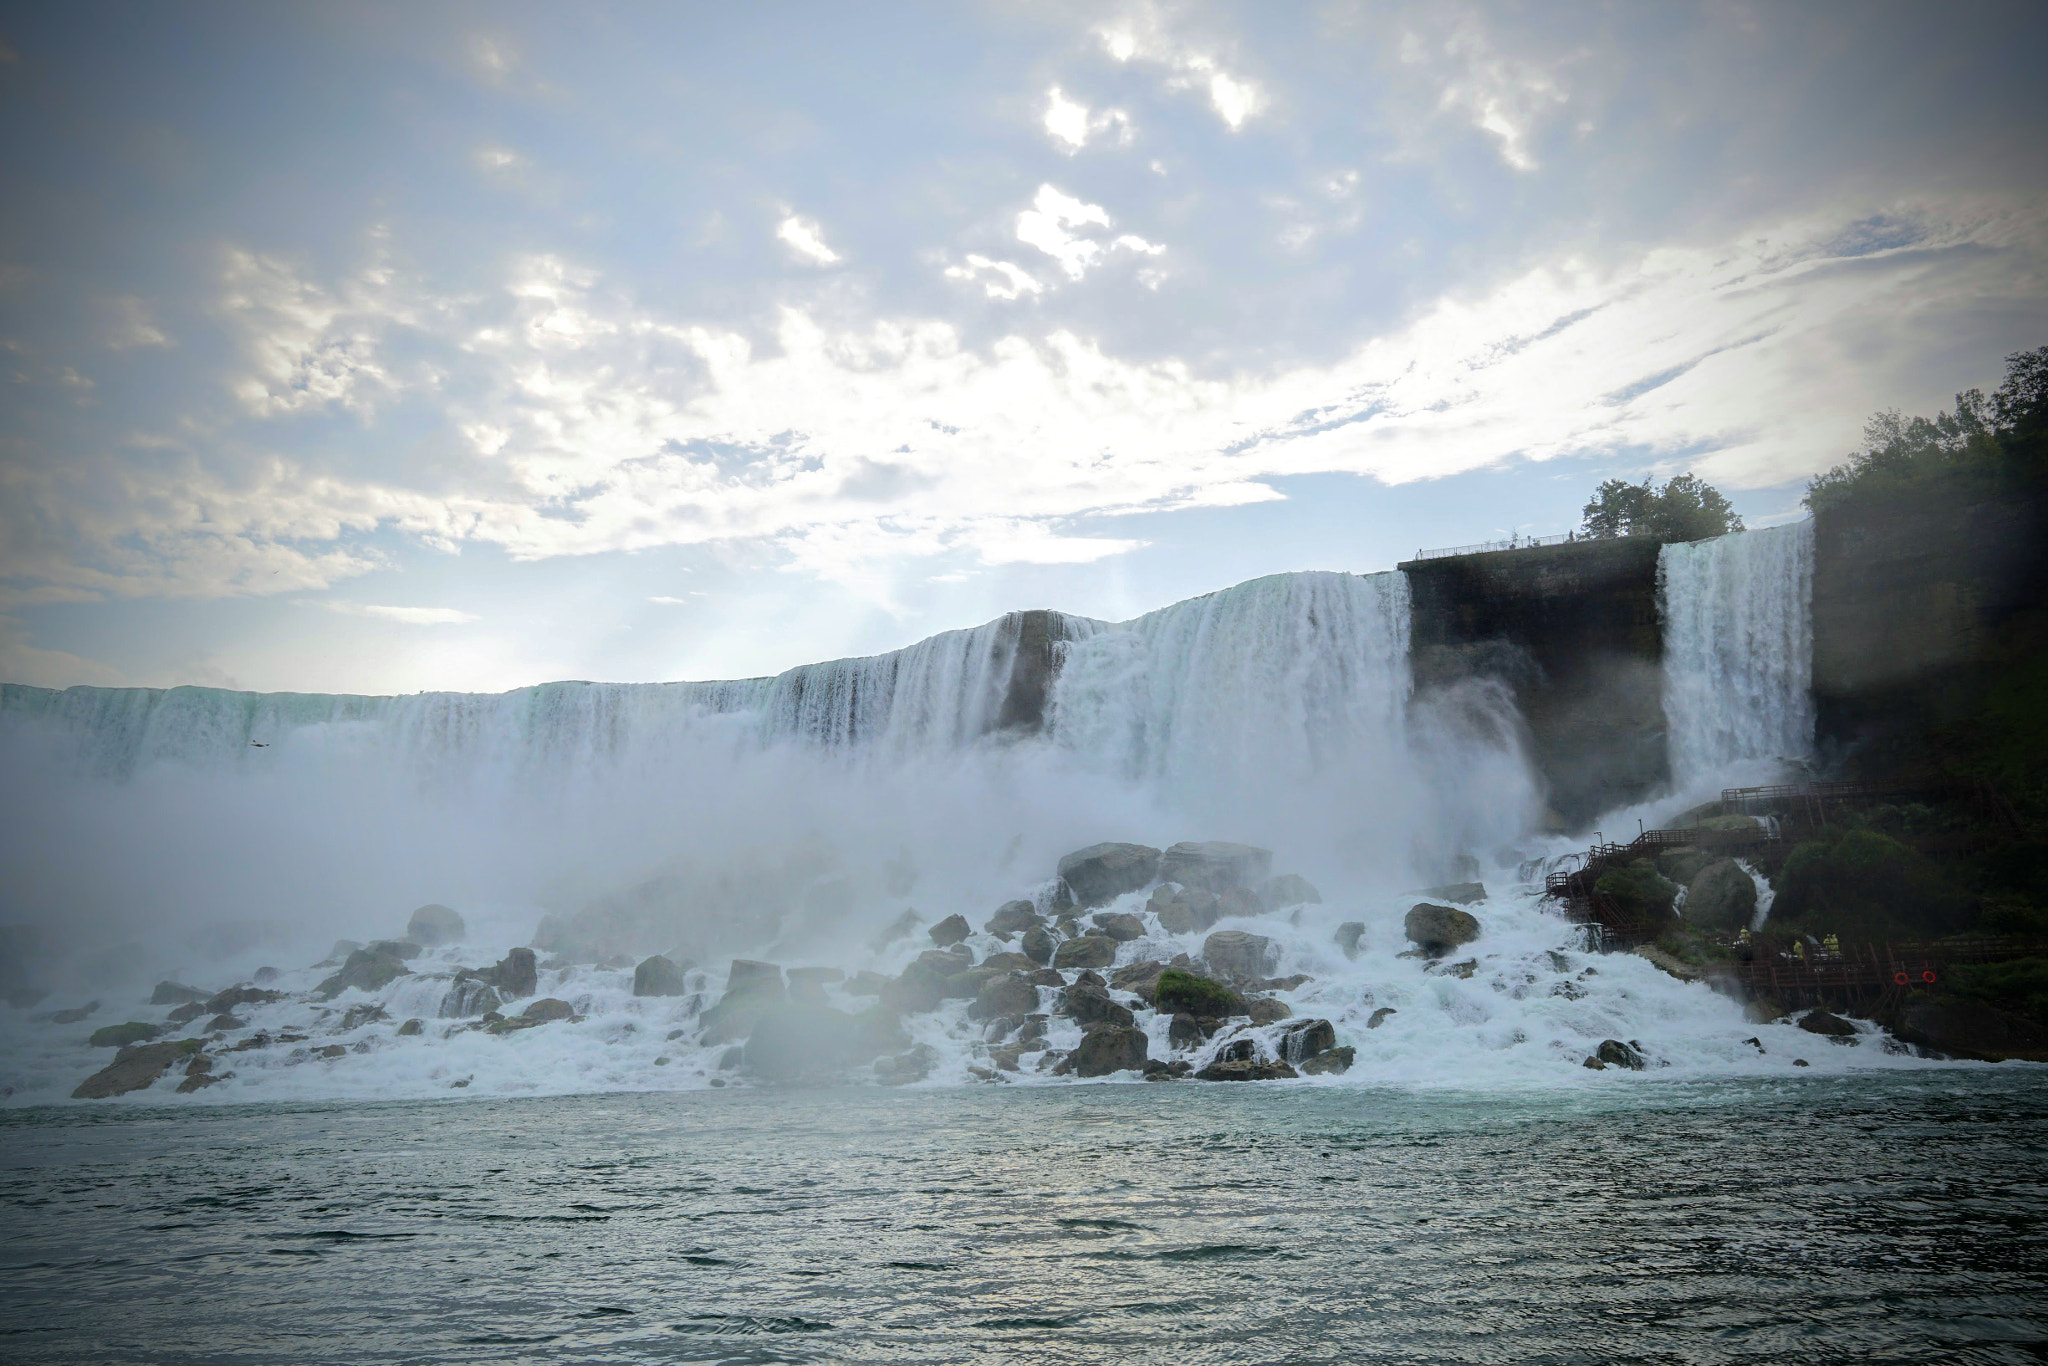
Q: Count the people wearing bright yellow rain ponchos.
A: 4